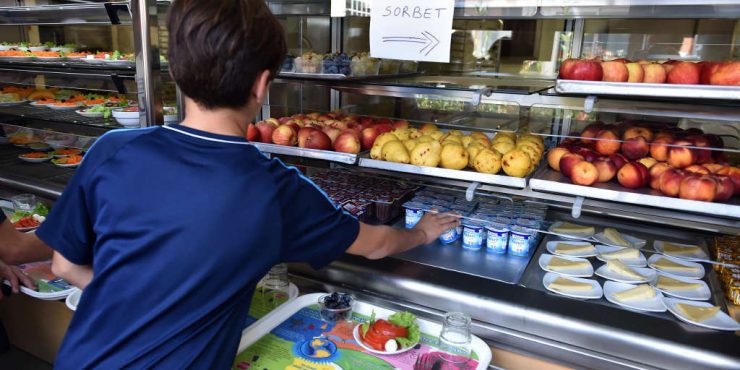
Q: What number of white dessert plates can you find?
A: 12